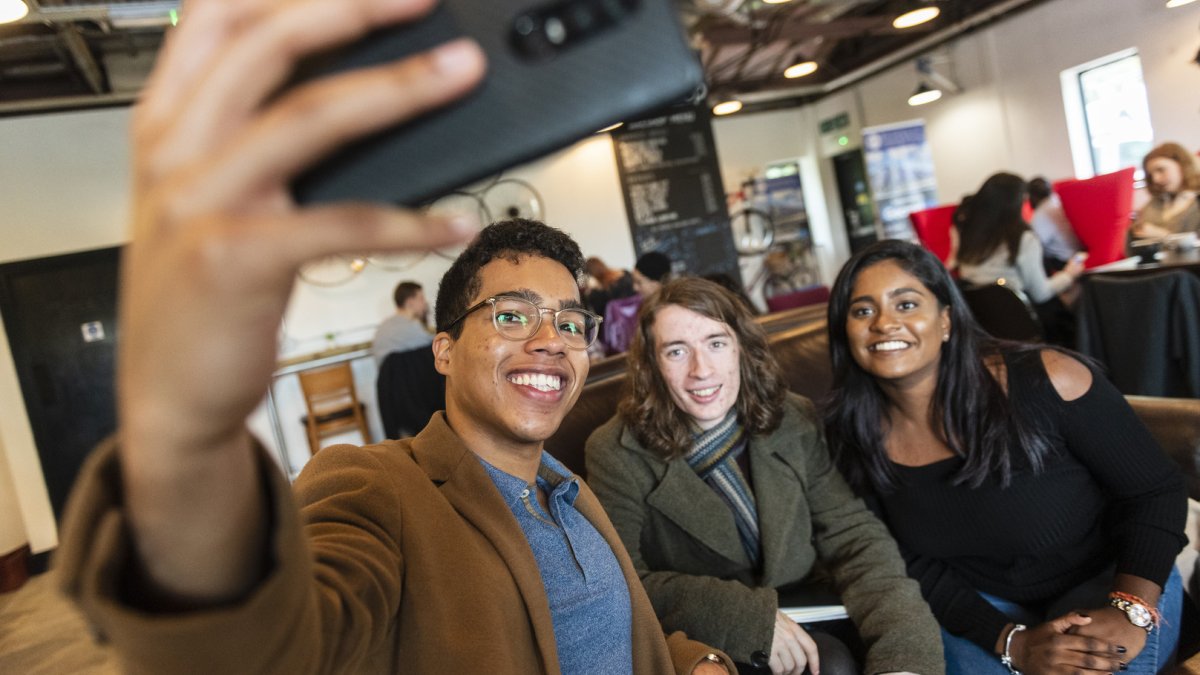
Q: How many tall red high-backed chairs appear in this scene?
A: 2